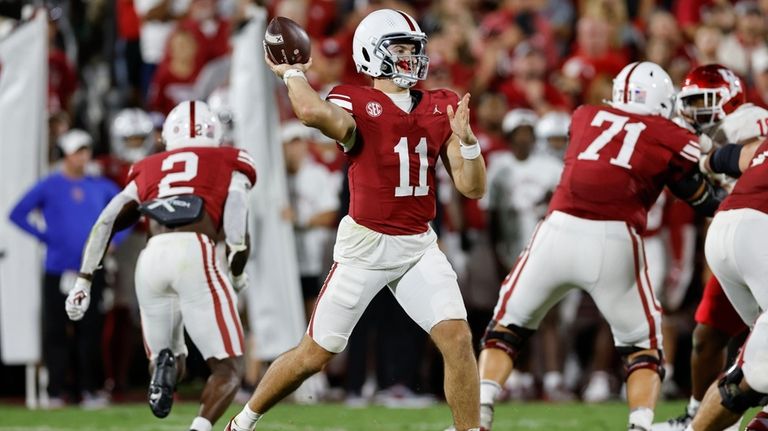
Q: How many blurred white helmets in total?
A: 3